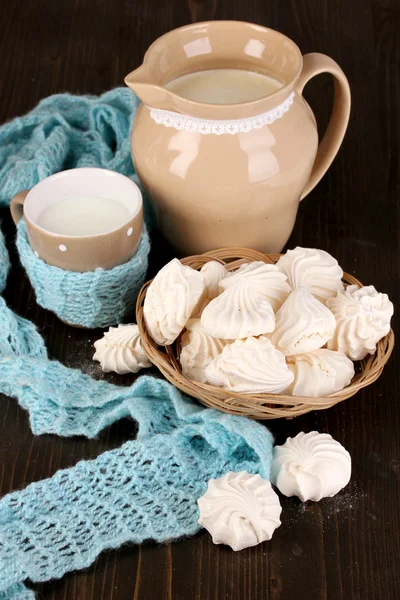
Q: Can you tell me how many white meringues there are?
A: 13